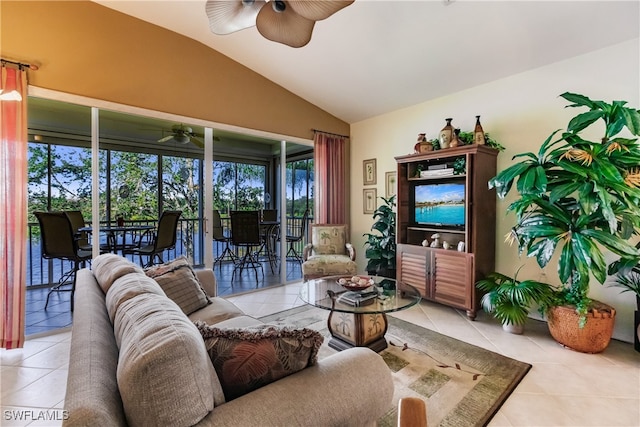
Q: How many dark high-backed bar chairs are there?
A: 7